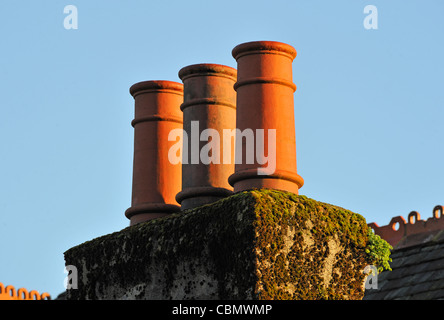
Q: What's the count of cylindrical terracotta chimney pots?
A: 3